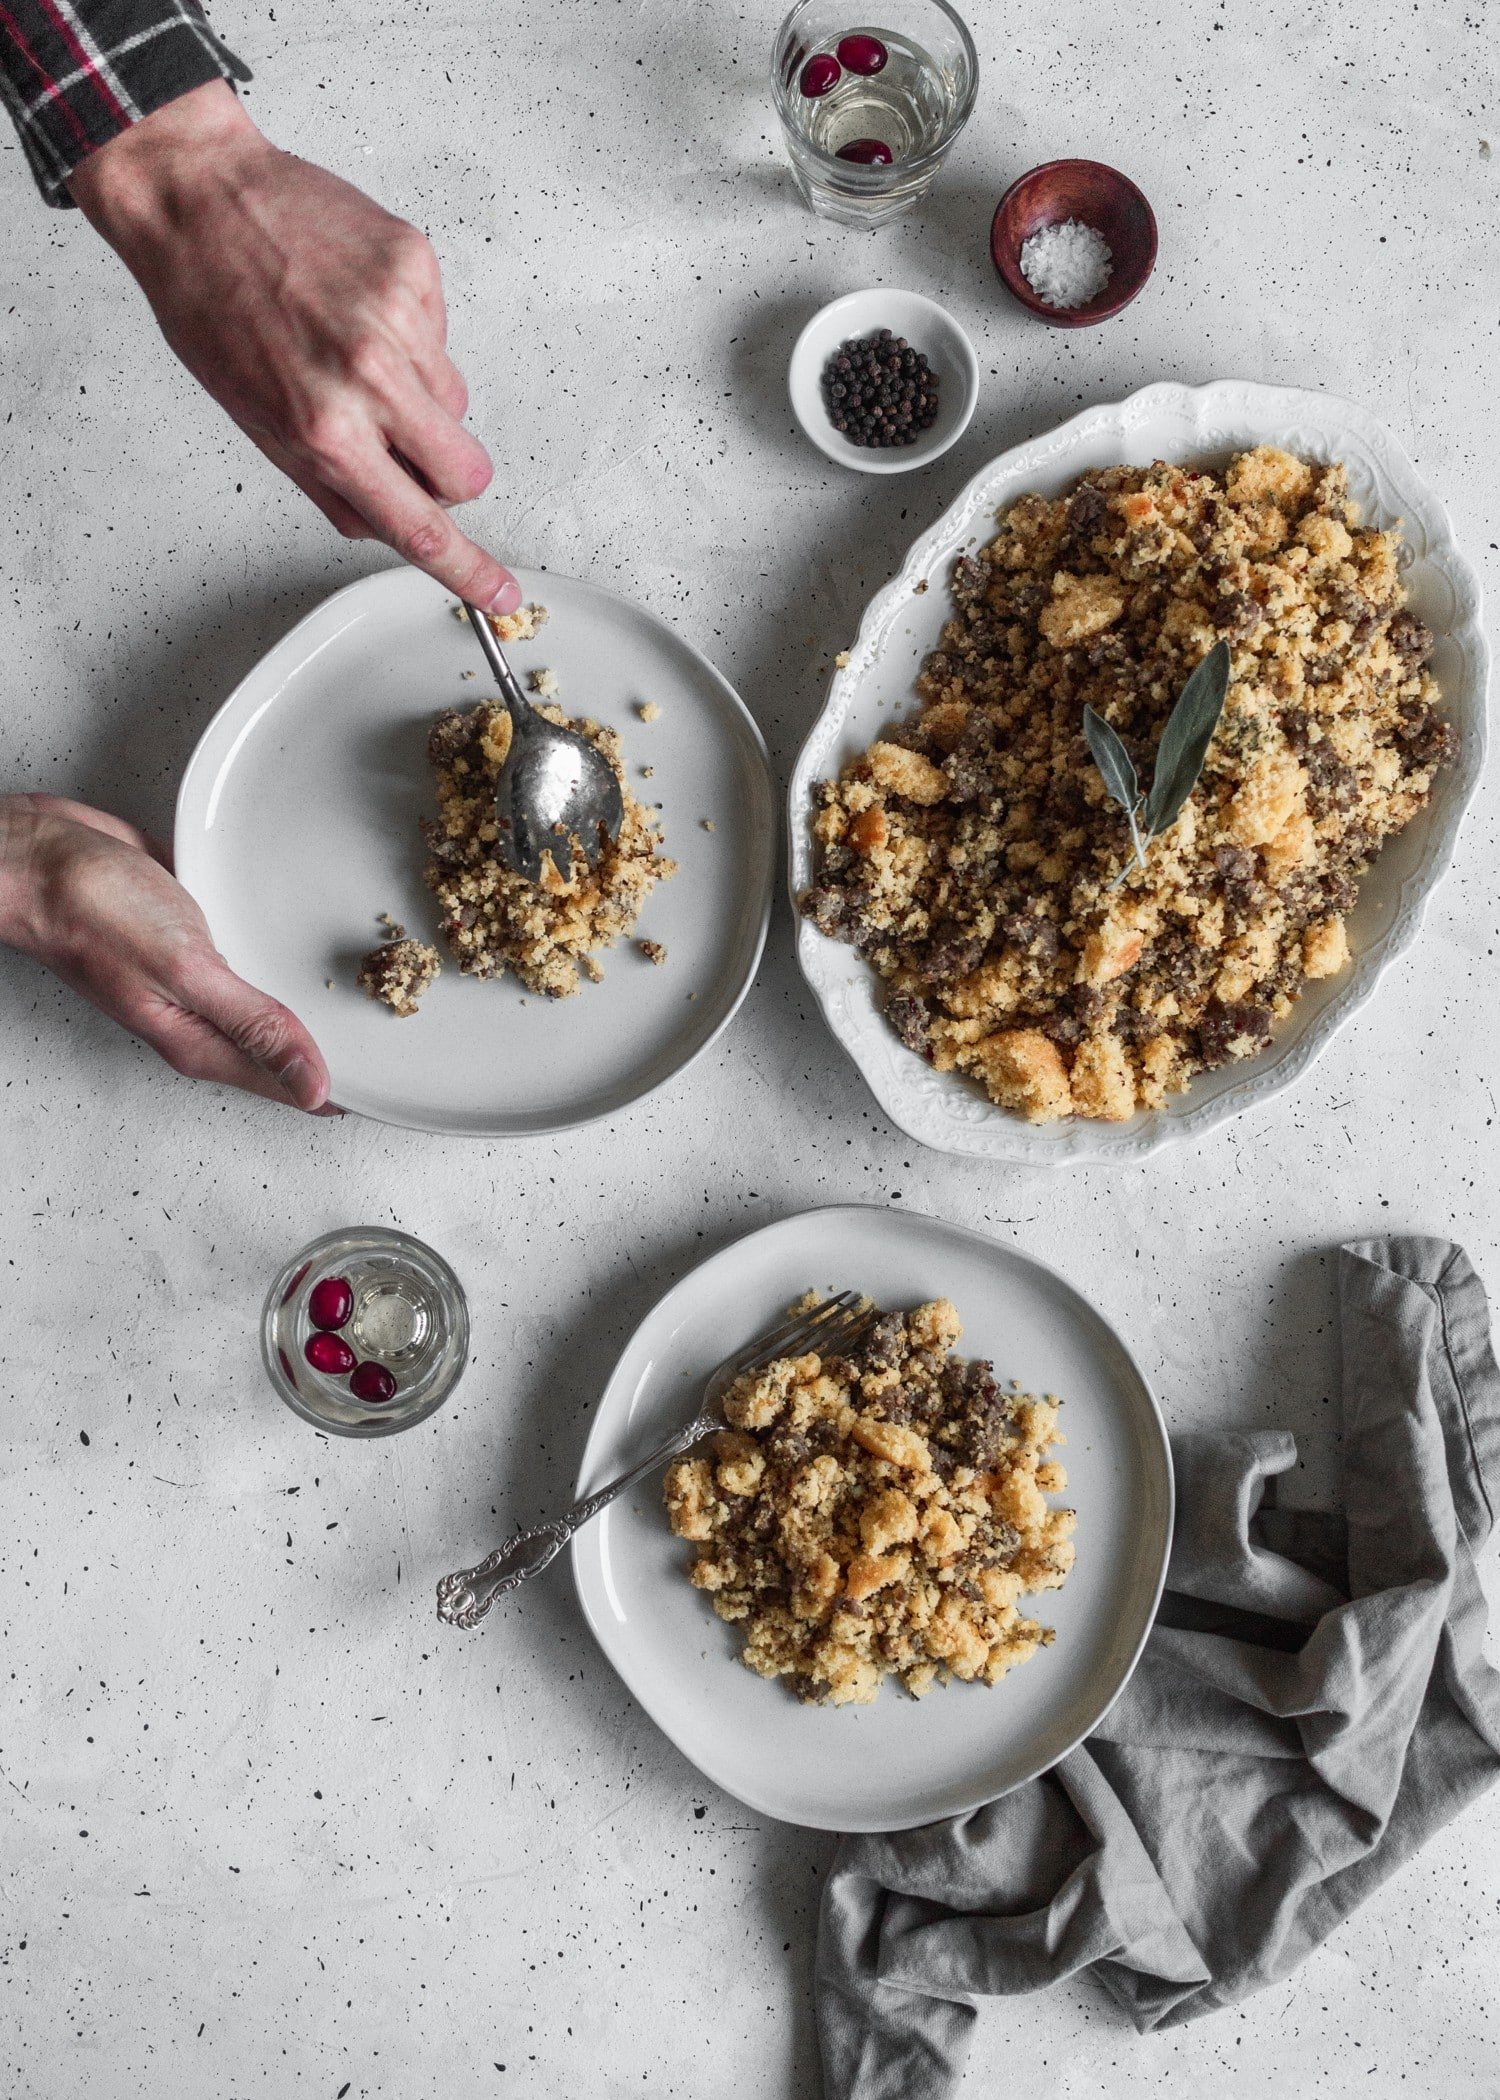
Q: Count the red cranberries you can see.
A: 6